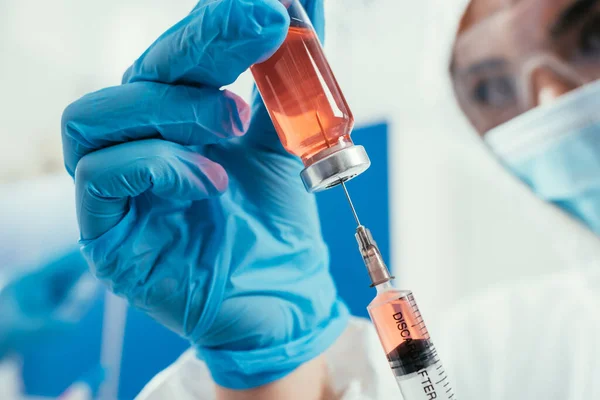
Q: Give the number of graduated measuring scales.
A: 1